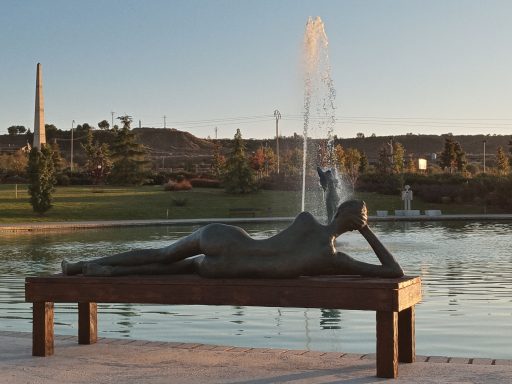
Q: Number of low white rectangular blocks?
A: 3